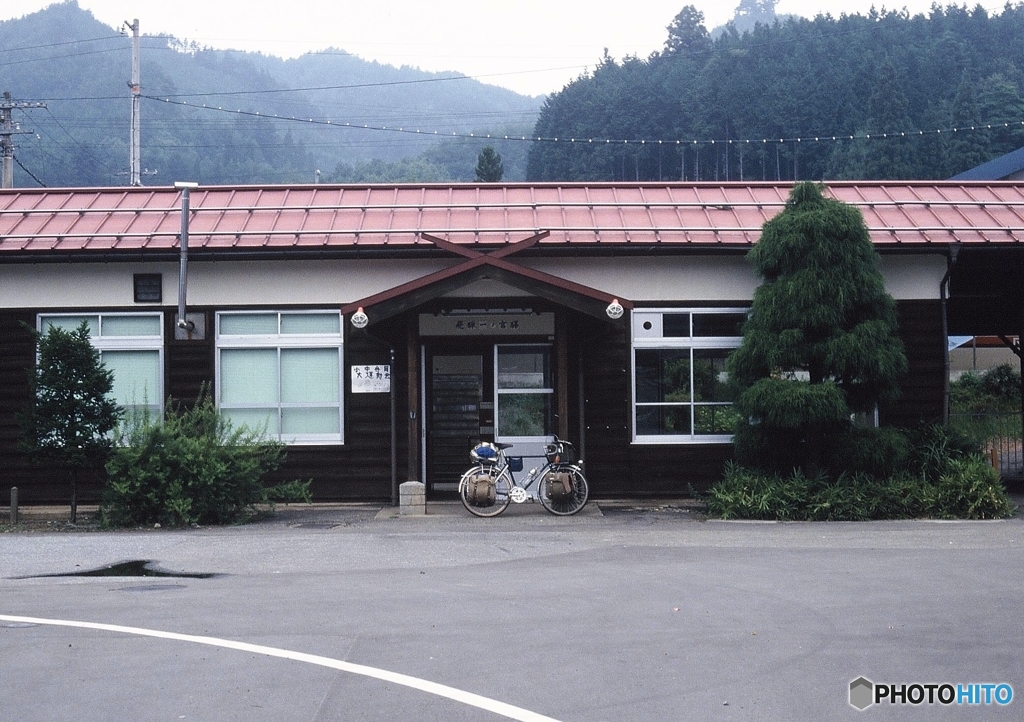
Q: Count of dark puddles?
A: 1